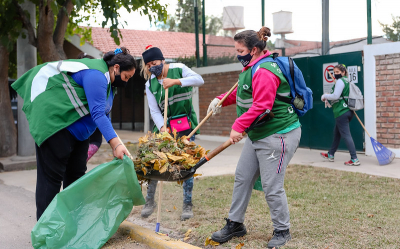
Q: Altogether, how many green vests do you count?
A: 4